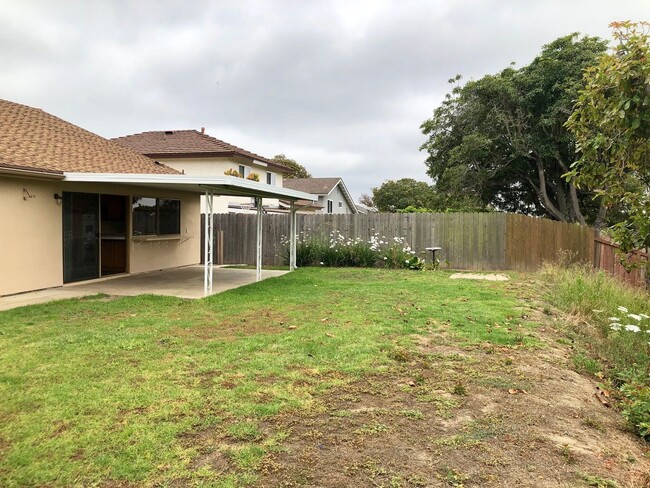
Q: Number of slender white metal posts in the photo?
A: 3